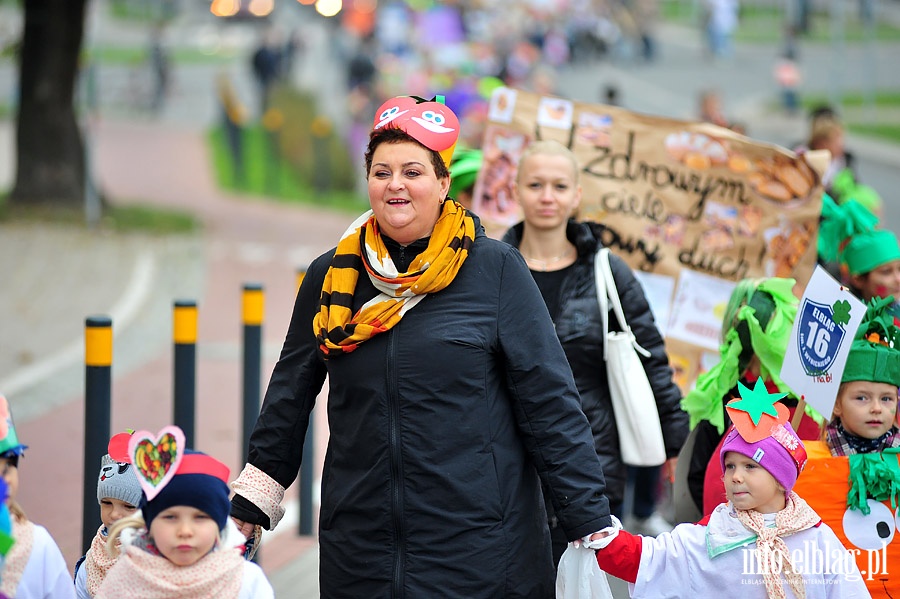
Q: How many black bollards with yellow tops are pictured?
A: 4